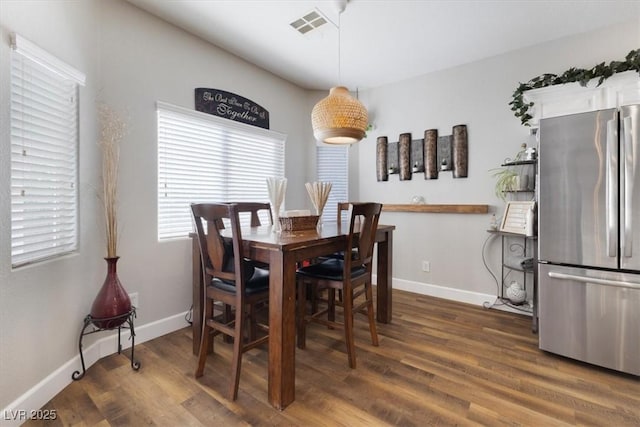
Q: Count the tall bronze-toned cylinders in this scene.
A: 4